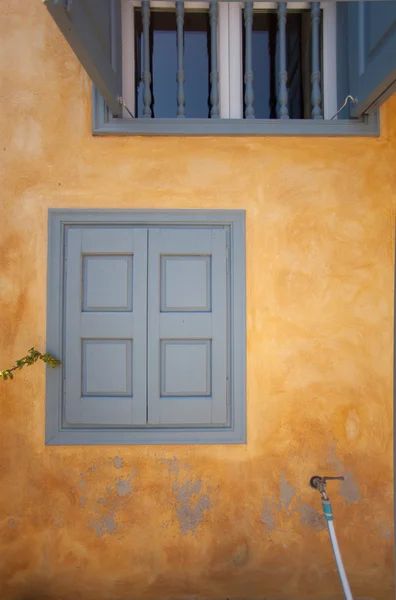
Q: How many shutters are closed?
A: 2